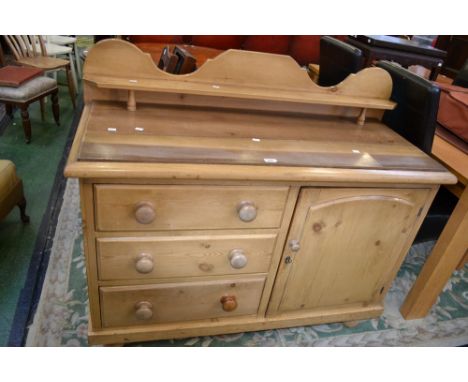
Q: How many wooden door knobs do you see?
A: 7